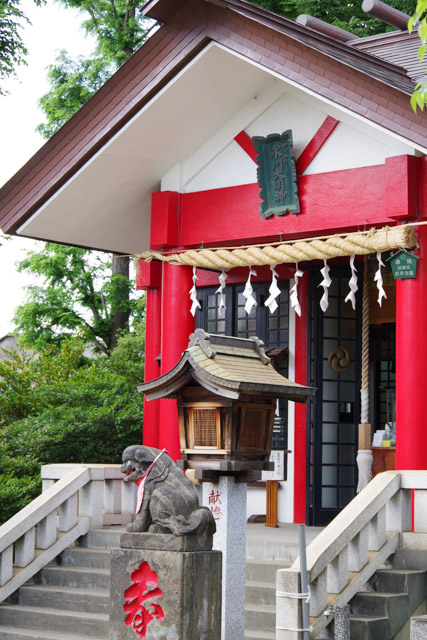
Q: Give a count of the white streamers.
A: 8